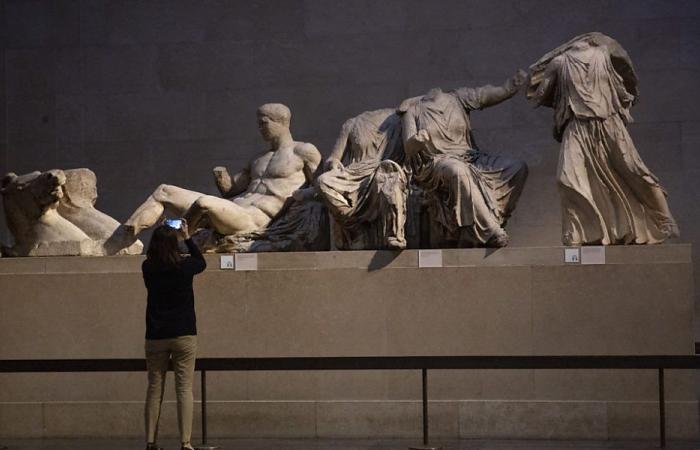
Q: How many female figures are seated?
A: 2